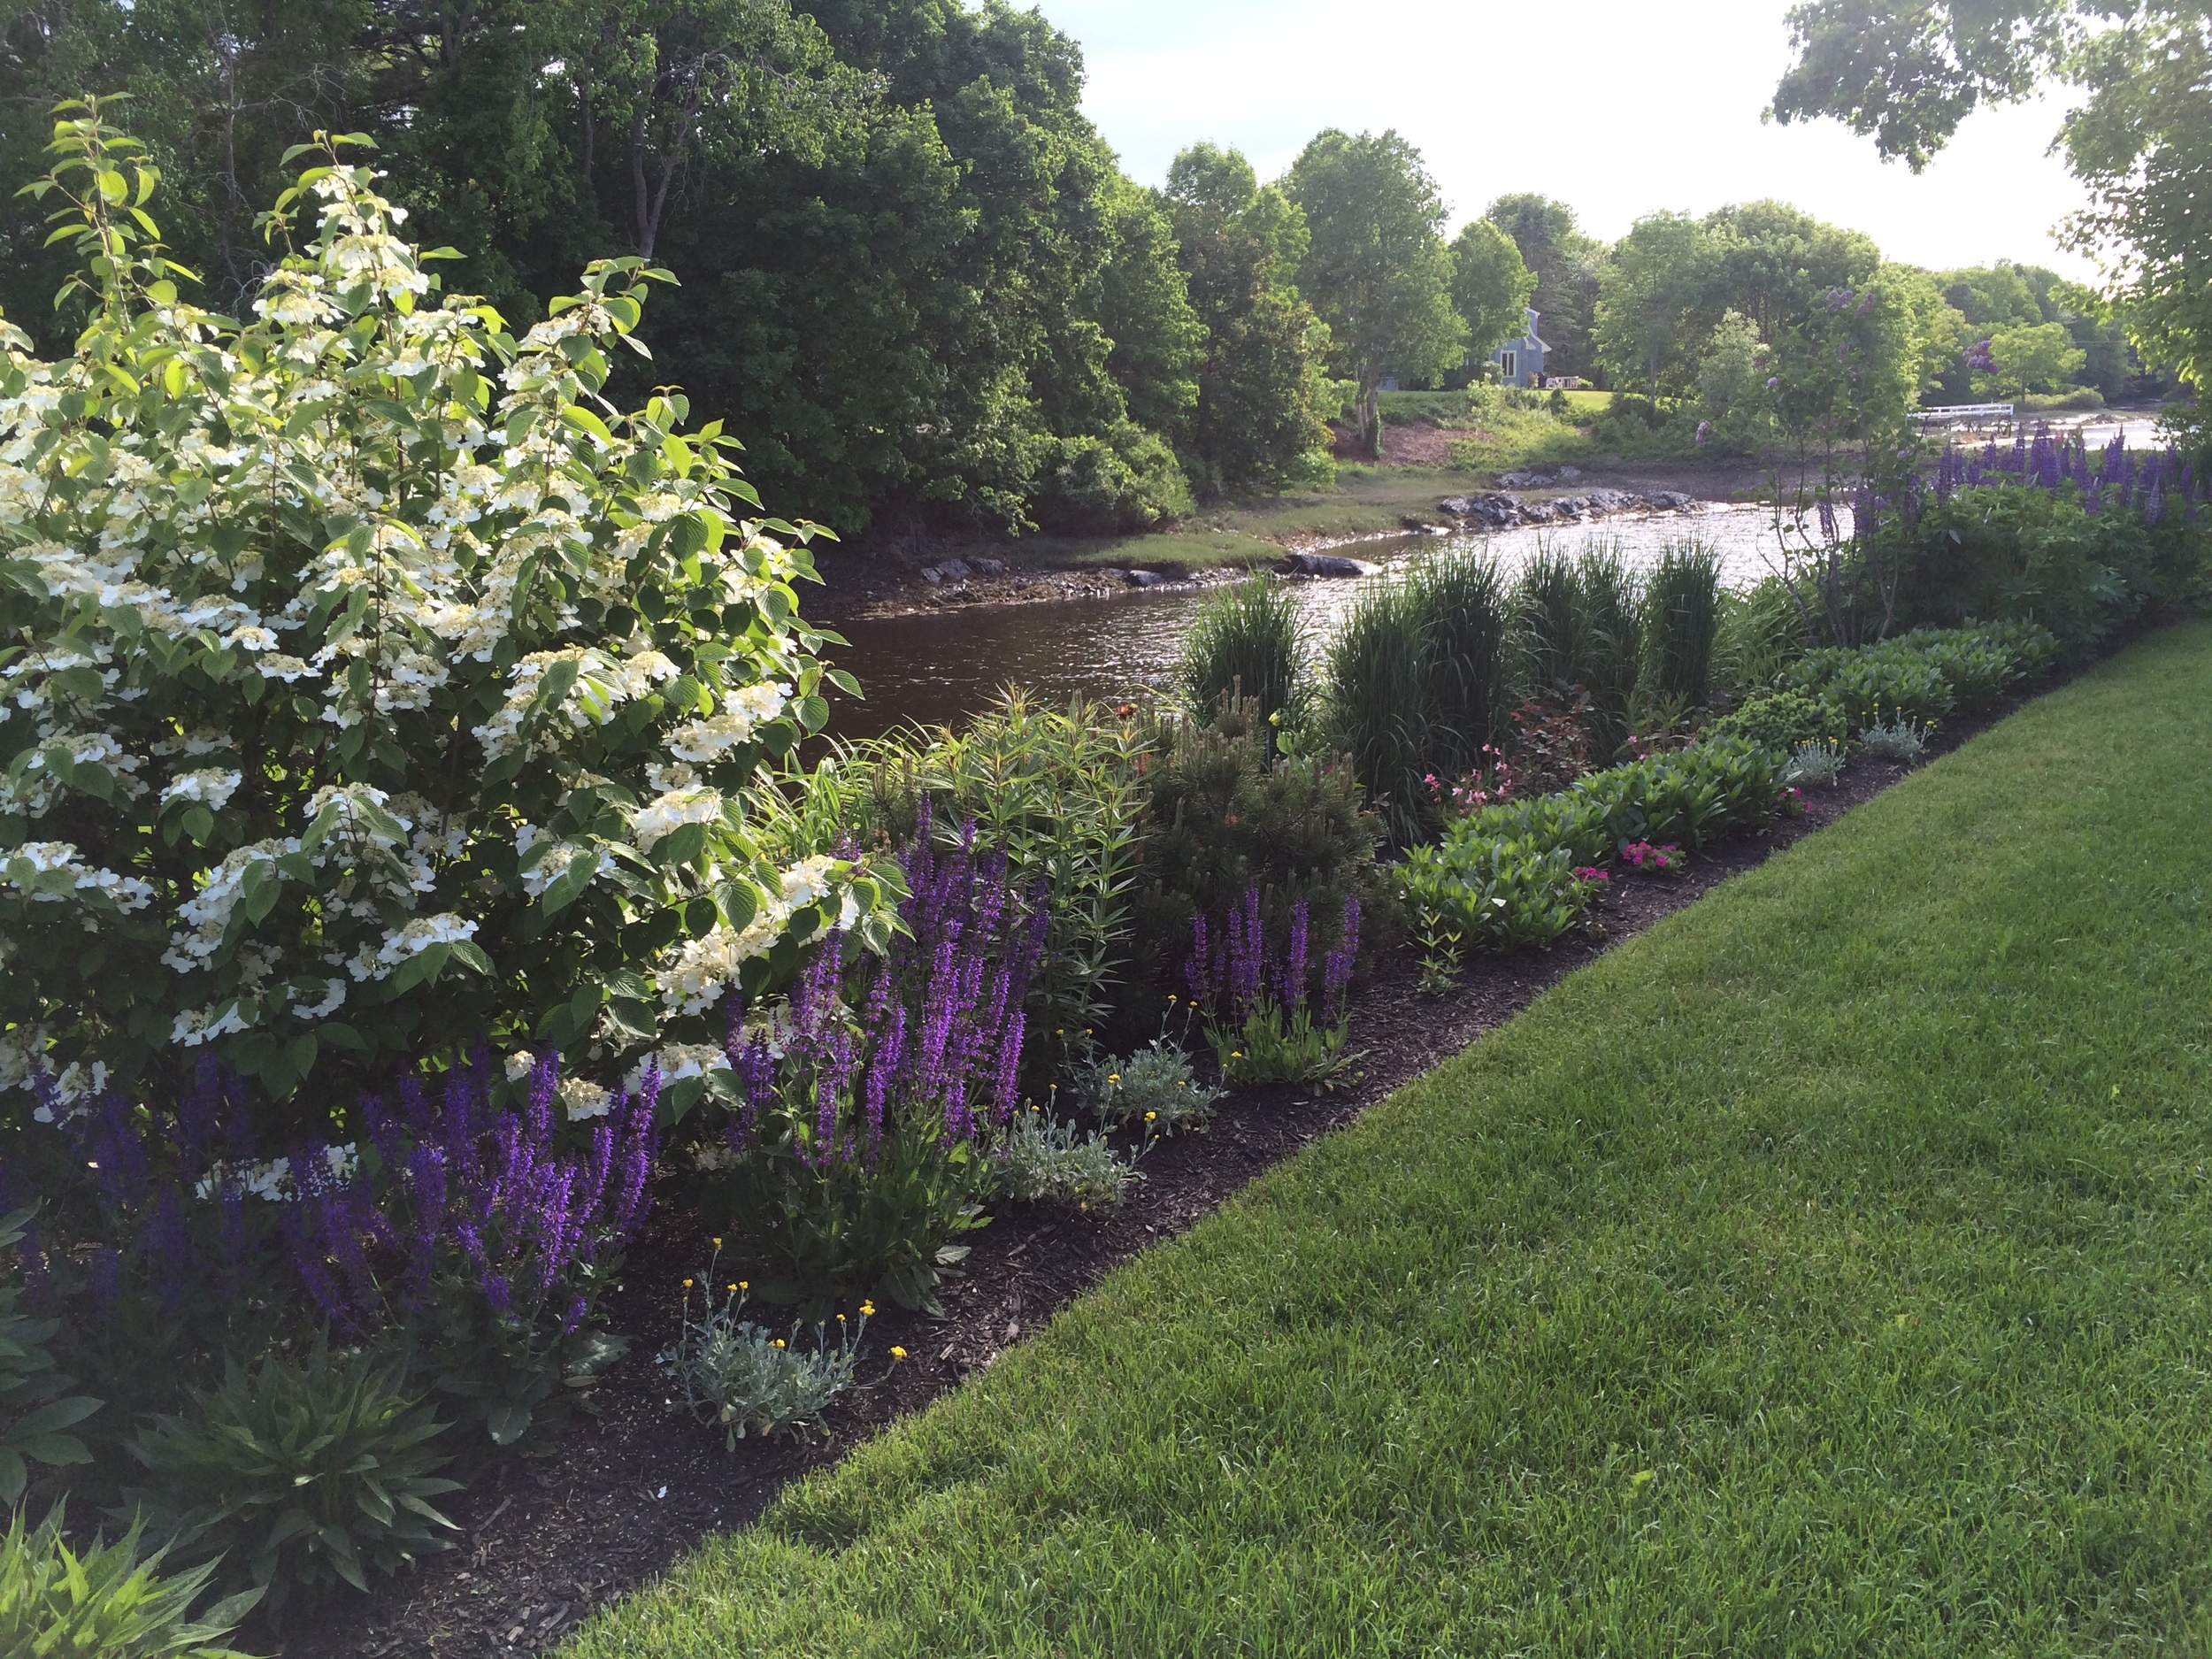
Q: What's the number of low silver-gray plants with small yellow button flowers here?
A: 5